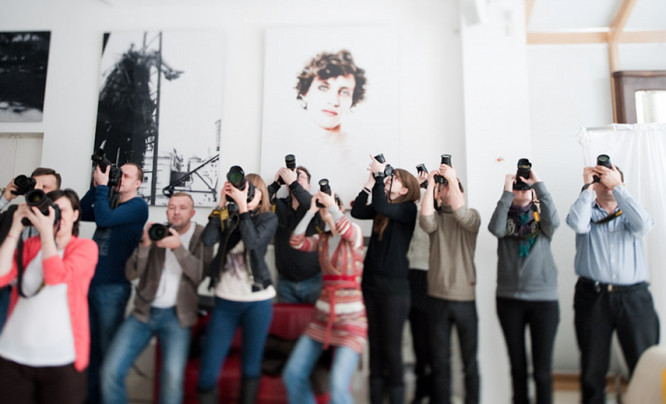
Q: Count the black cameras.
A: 12